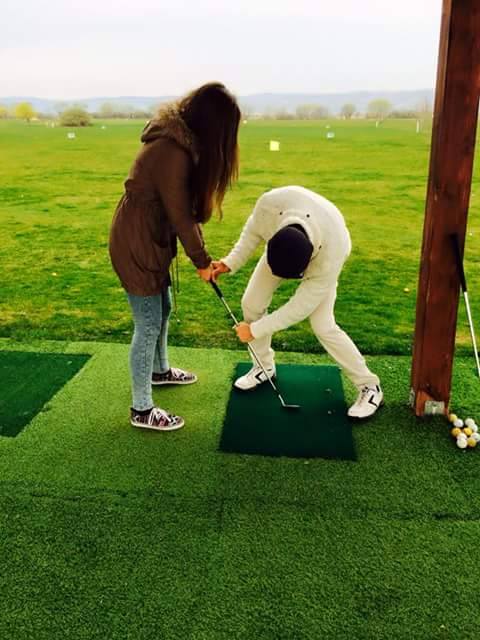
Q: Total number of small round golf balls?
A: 10